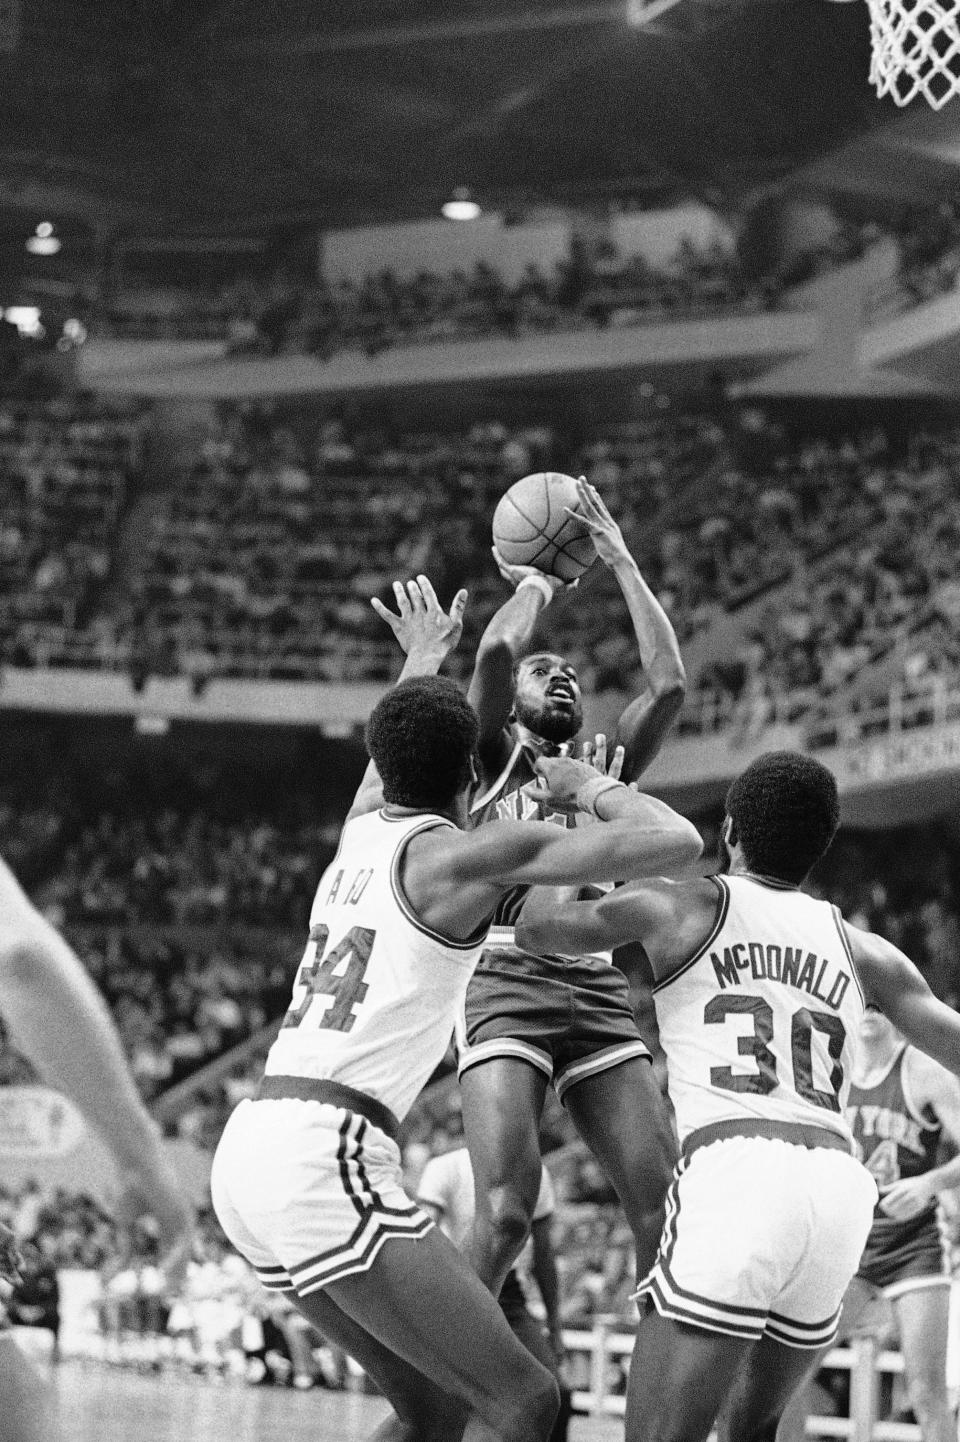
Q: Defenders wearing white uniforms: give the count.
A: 2